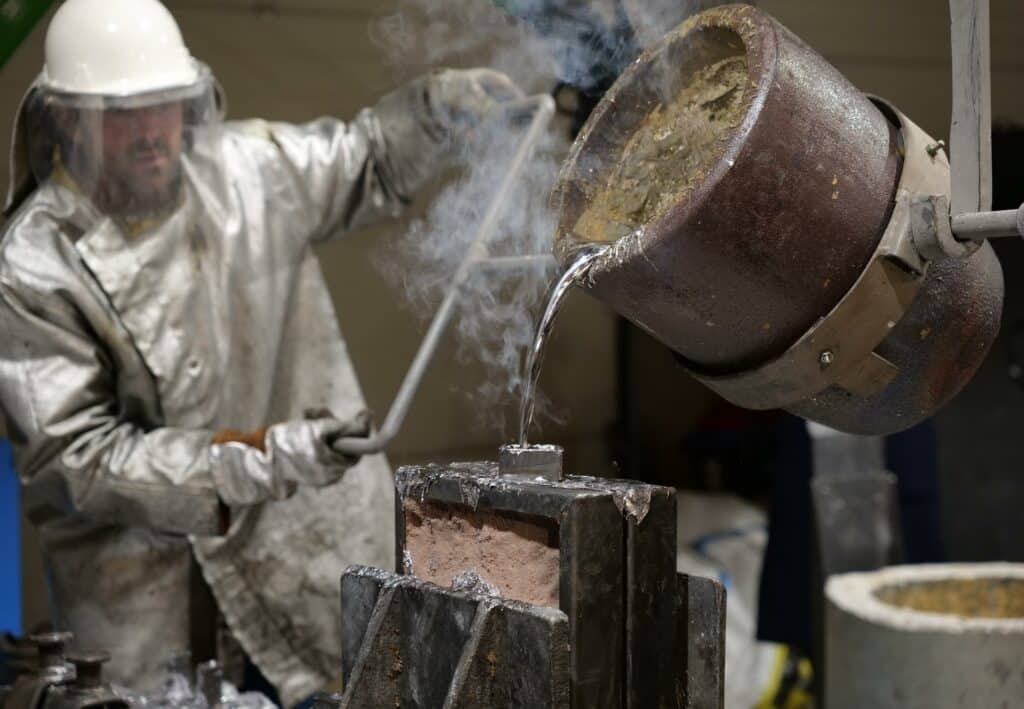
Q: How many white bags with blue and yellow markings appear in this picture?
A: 1